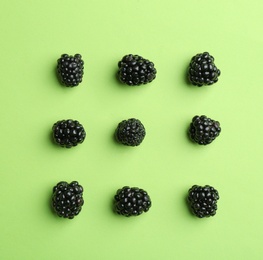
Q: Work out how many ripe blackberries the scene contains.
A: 9